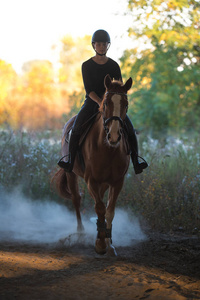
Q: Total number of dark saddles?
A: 1